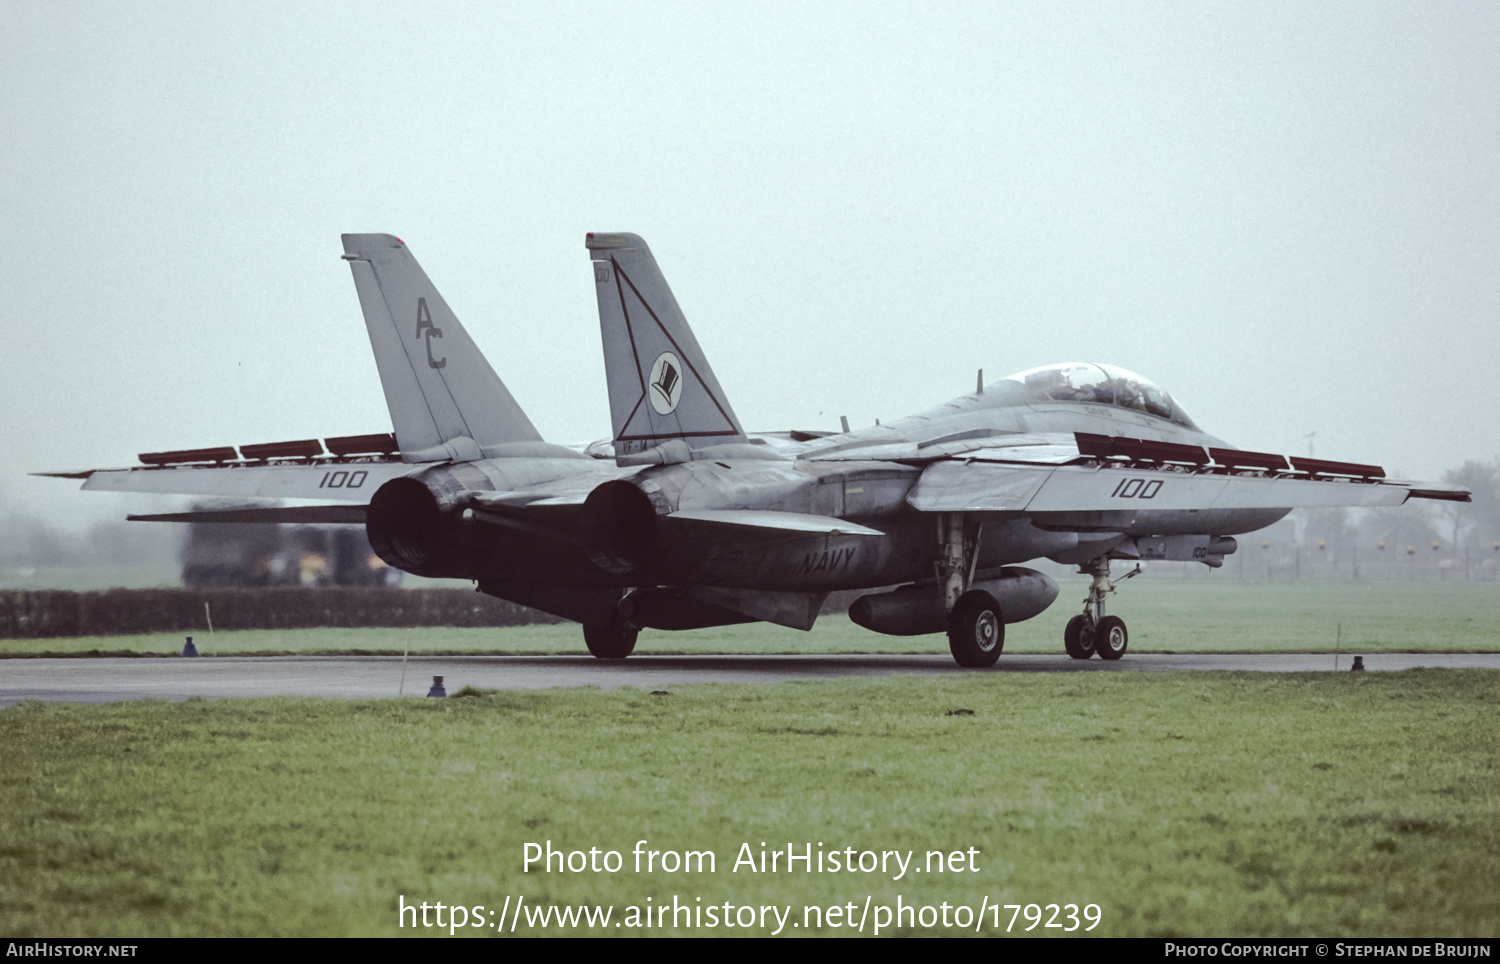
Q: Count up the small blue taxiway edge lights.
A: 3